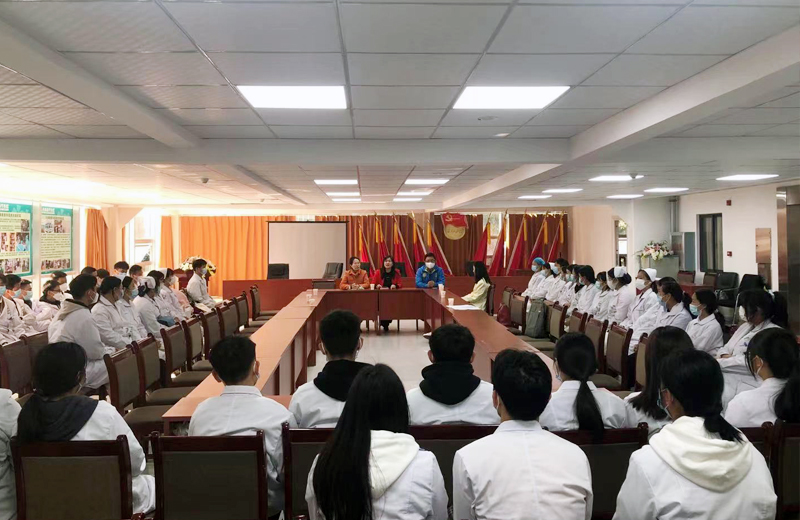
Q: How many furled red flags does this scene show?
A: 10